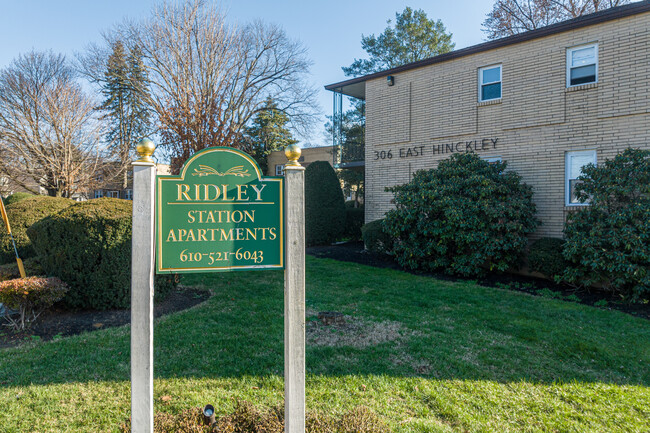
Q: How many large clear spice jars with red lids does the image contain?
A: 0